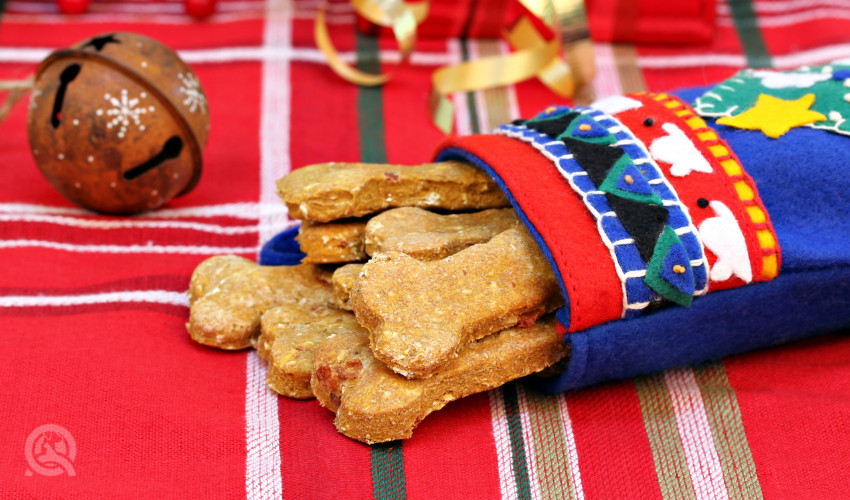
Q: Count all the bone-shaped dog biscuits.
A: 8